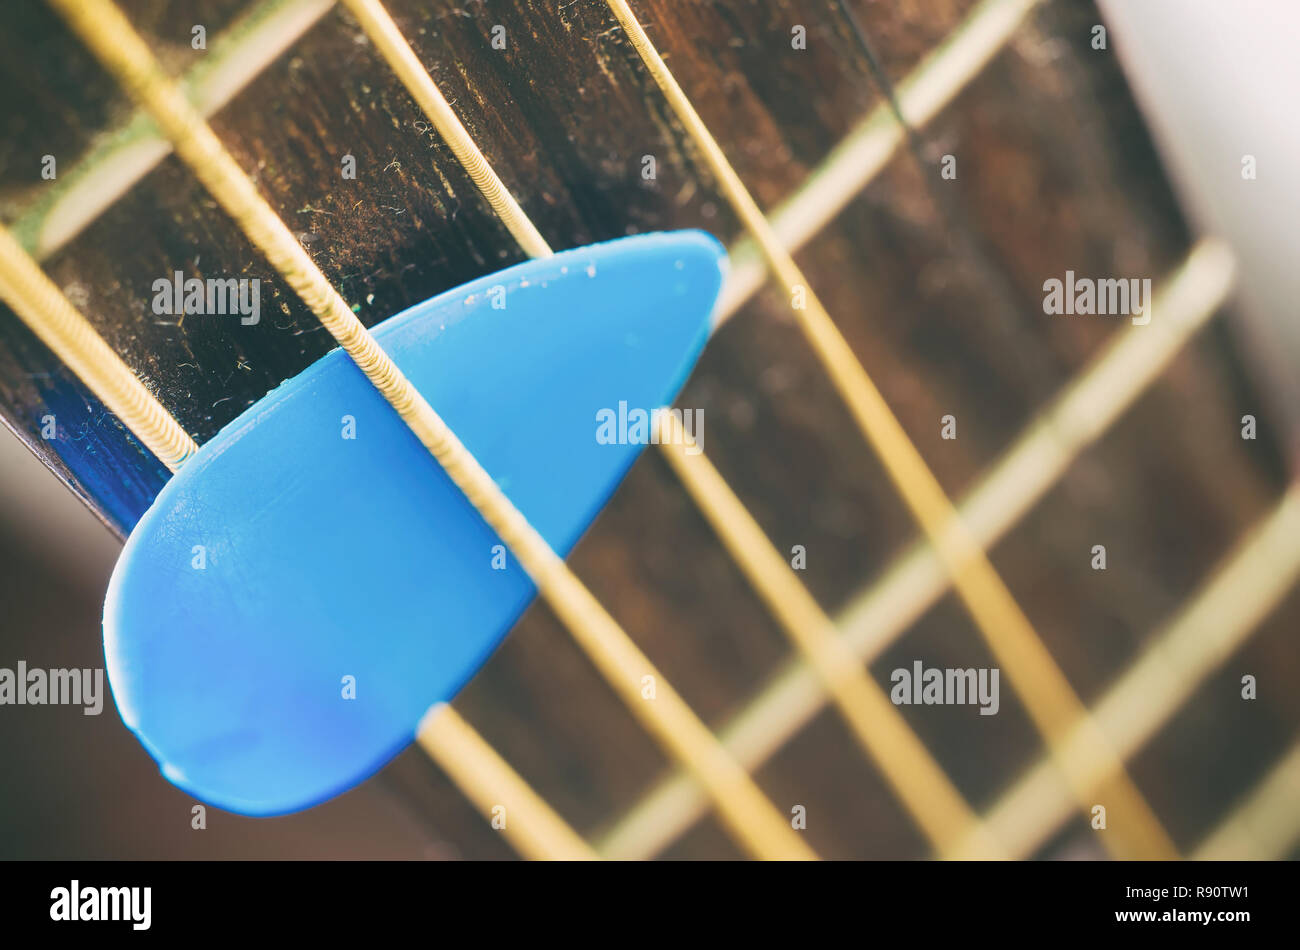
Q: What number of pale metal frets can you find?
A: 5